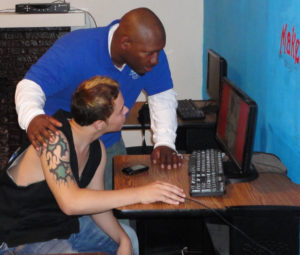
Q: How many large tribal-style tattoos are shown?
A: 1